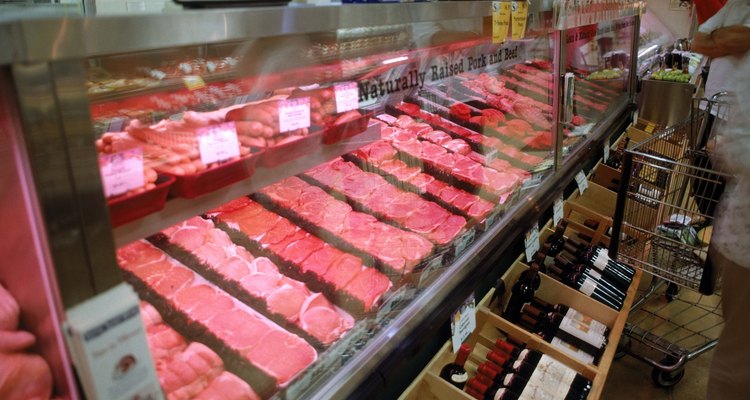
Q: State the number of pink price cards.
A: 4